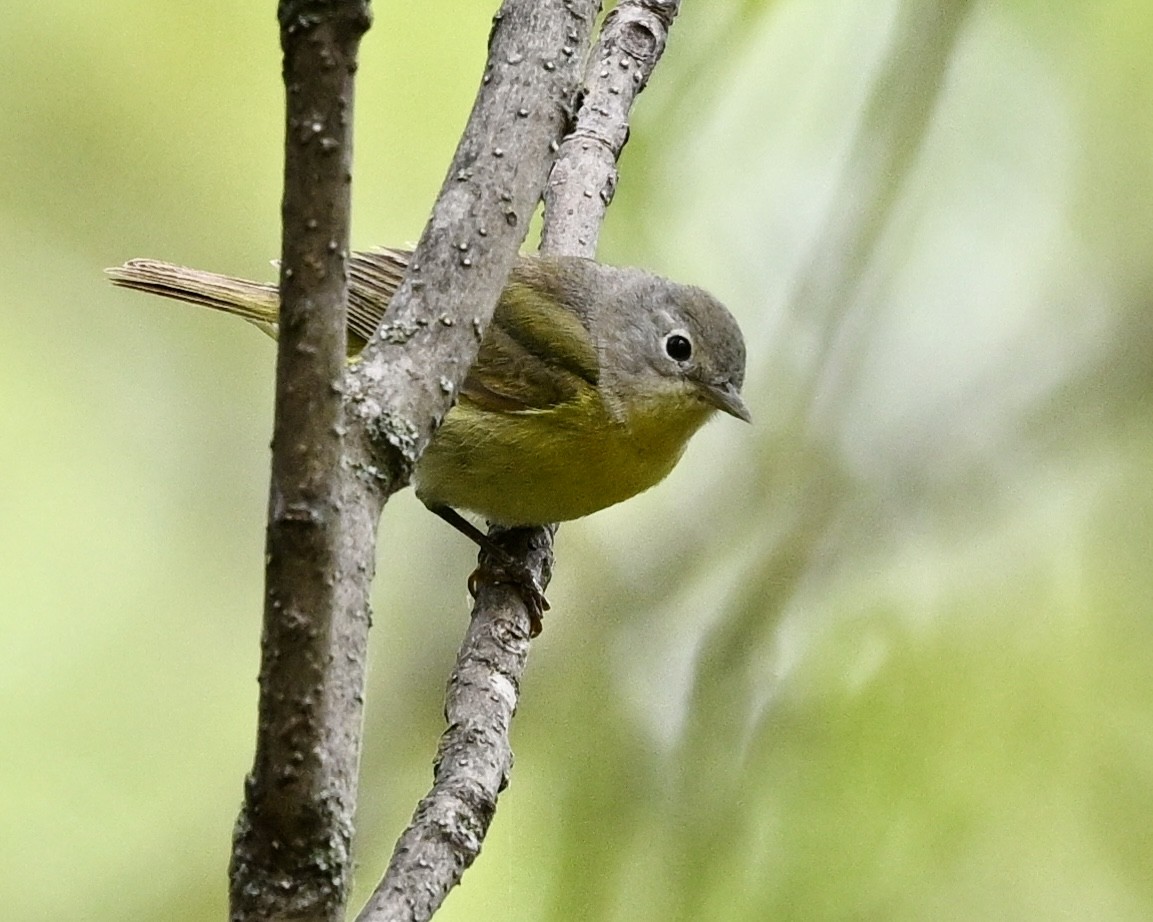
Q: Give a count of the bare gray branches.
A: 3